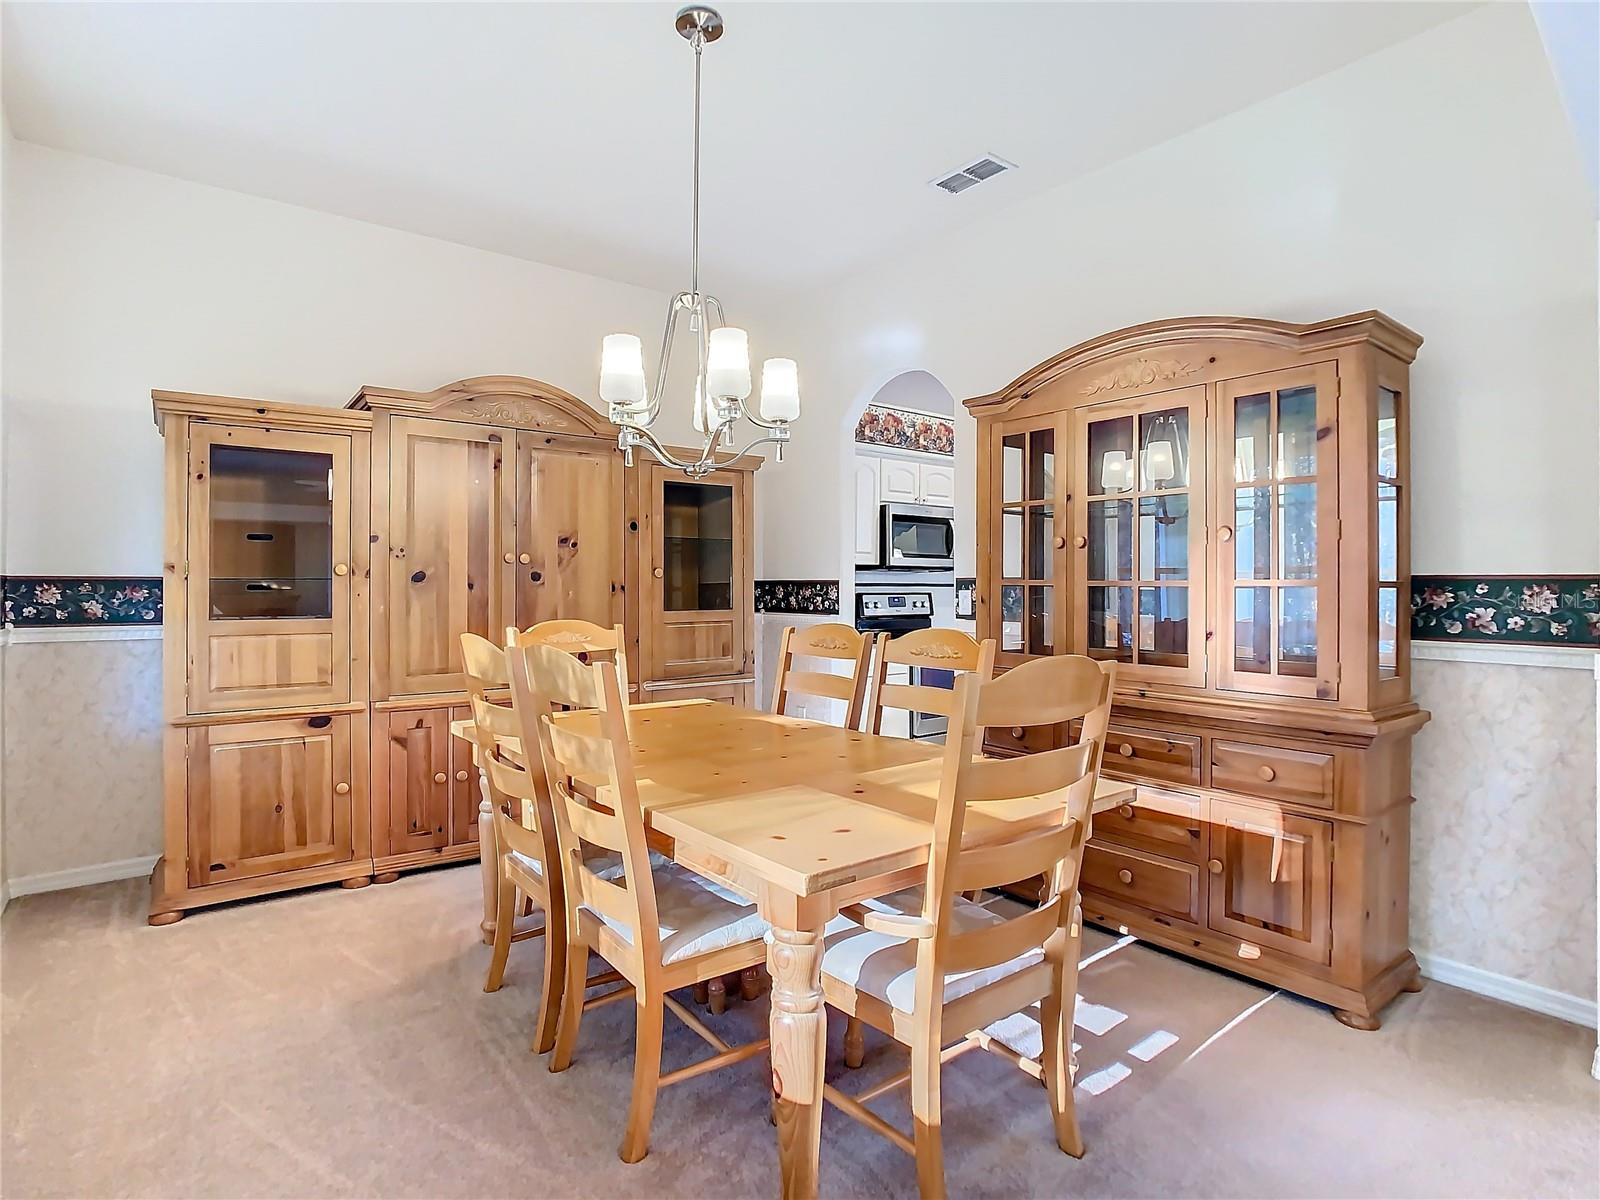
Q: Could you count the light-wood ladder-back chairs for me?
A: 6